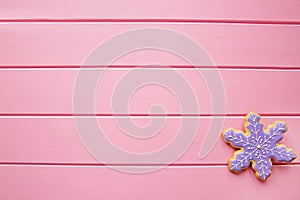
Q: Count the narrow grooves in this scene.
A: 4